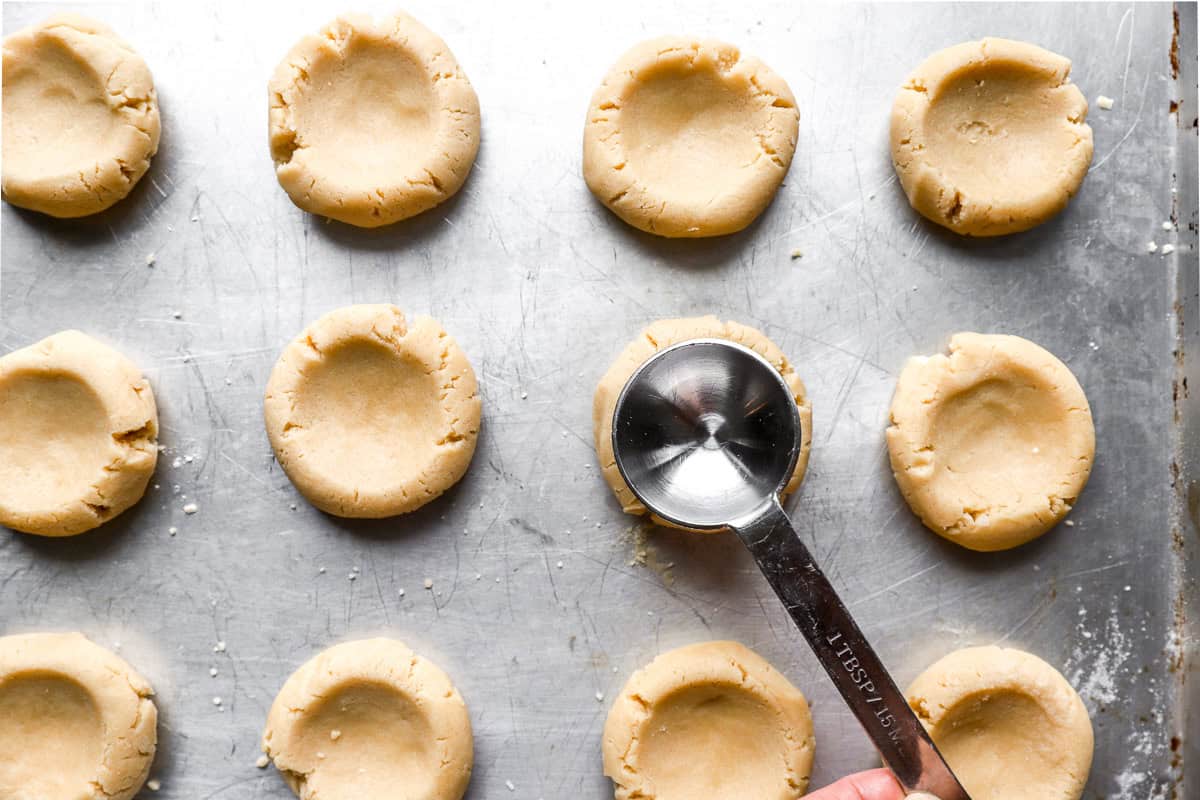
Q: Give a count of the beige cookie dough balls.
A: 12